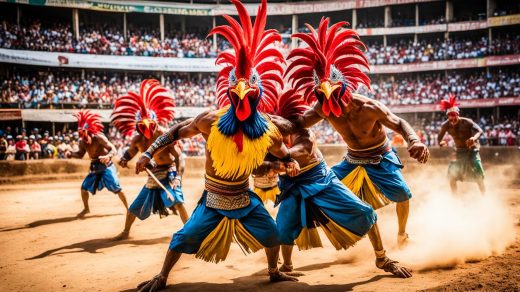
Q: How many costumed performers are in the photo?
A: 6